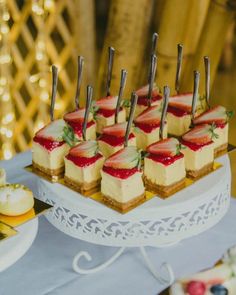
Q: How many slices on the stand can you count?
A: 12